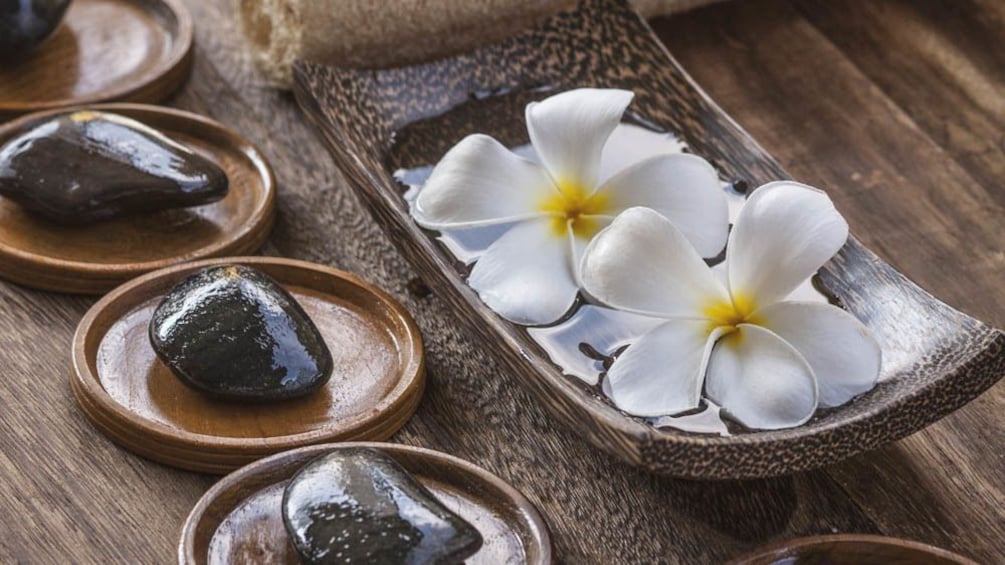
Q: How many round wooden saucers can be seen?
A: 5